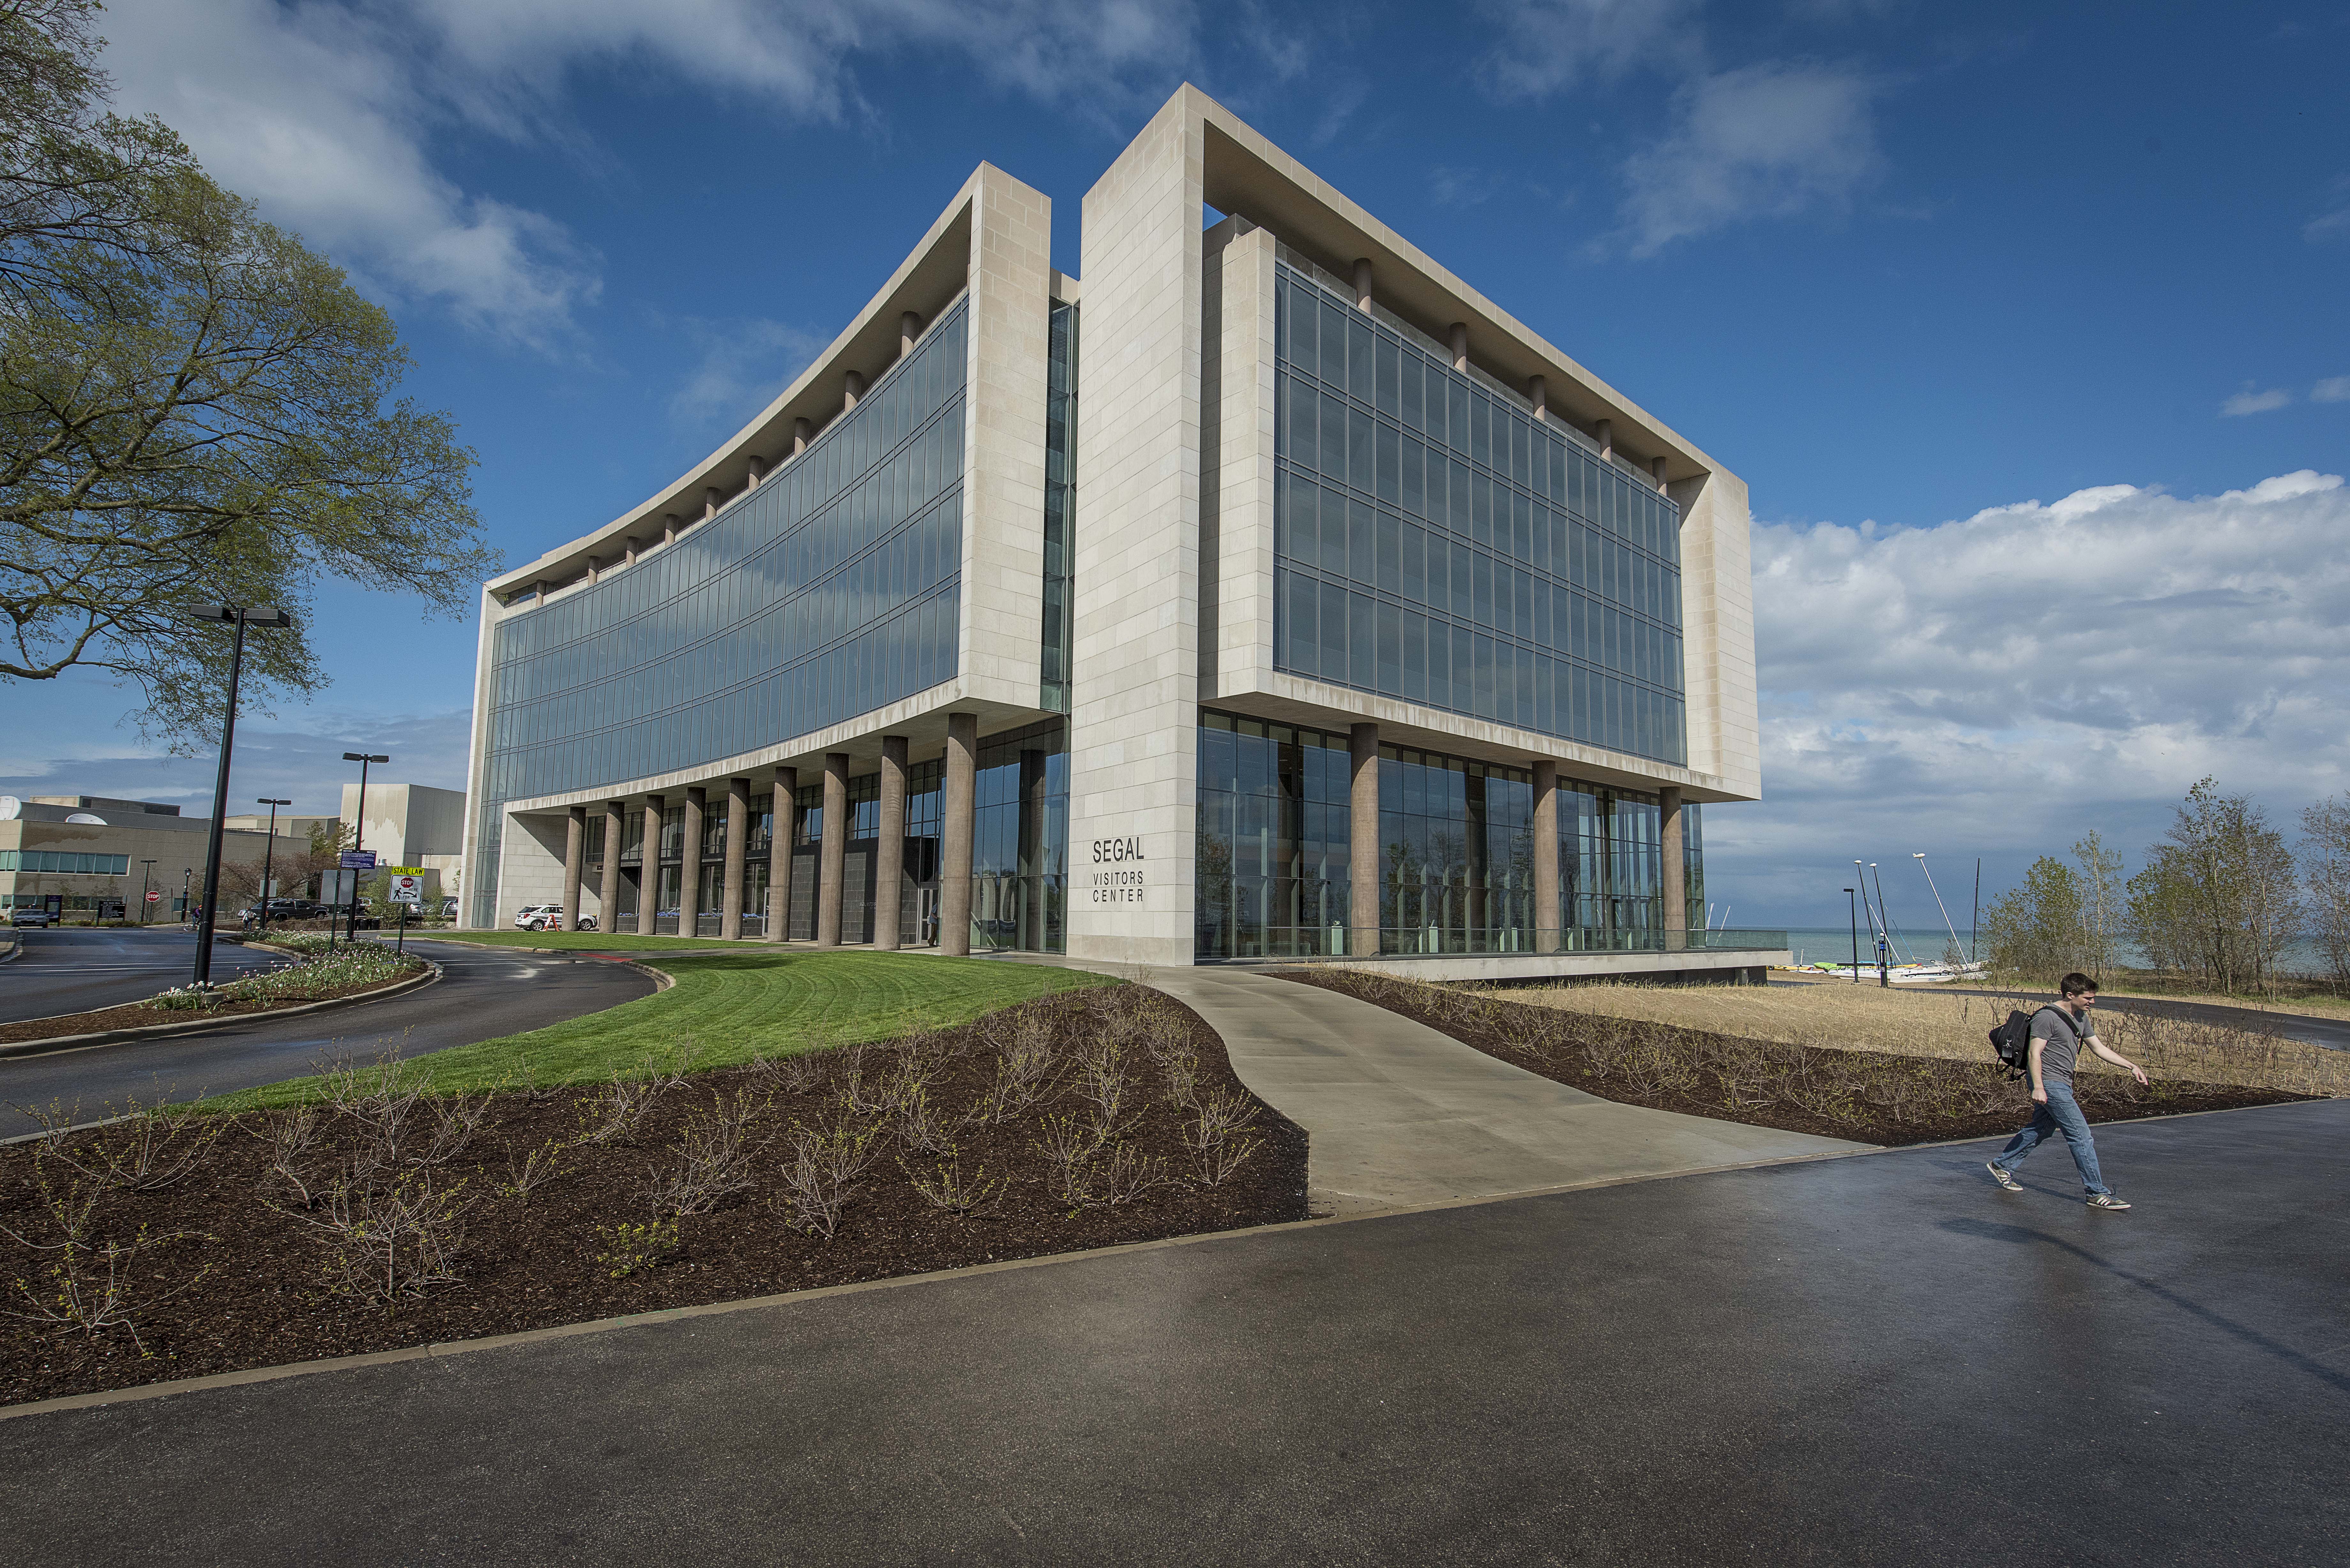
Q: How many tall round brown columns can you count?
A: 12